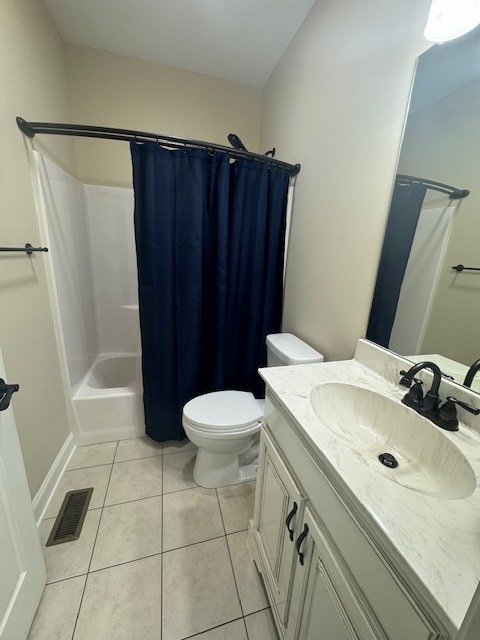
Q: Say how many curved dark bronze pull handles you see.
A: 2